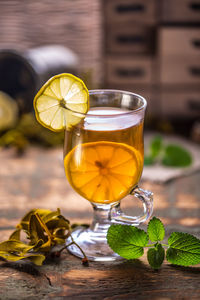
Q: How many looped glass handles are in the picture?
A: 1